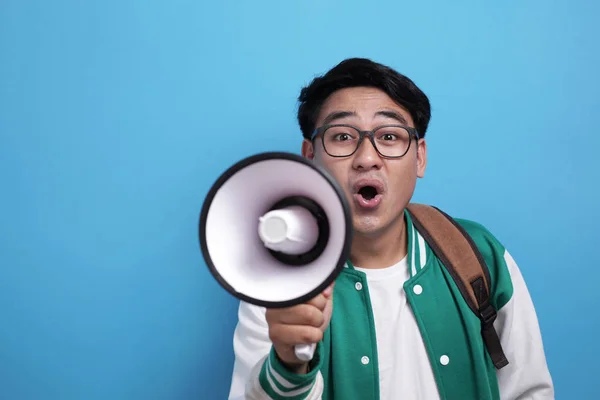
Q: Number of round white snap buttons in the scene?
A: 4